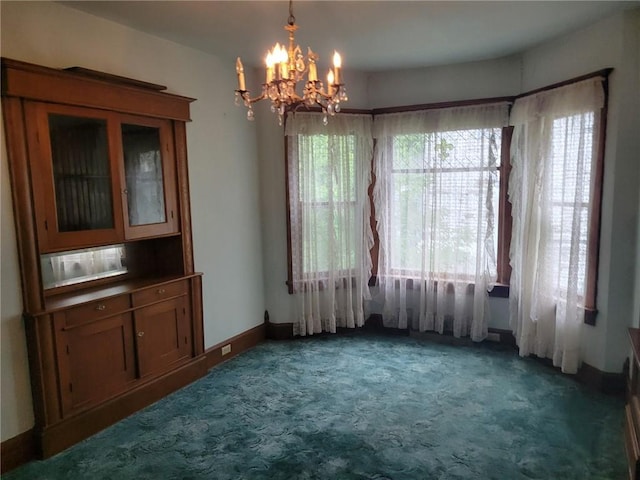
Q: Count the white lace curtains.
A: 3